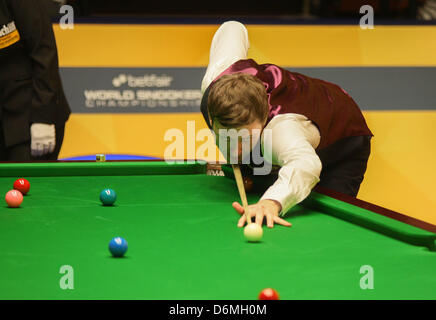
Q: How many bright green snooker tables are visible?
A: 1